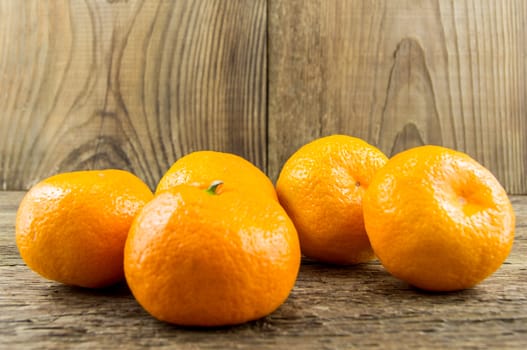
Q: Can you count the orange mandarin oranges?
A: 5